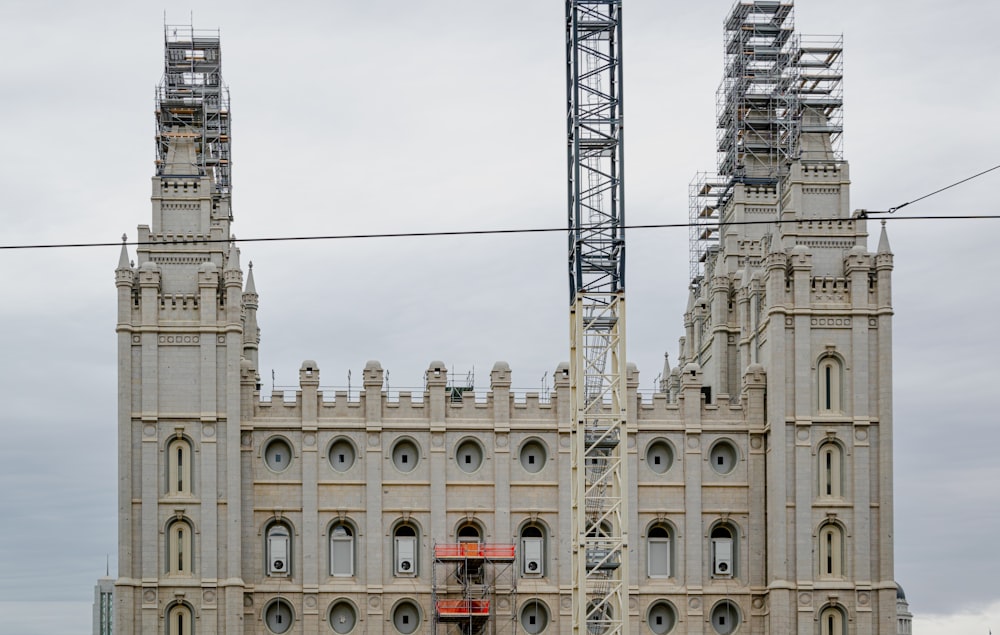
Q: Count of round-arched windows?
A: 15